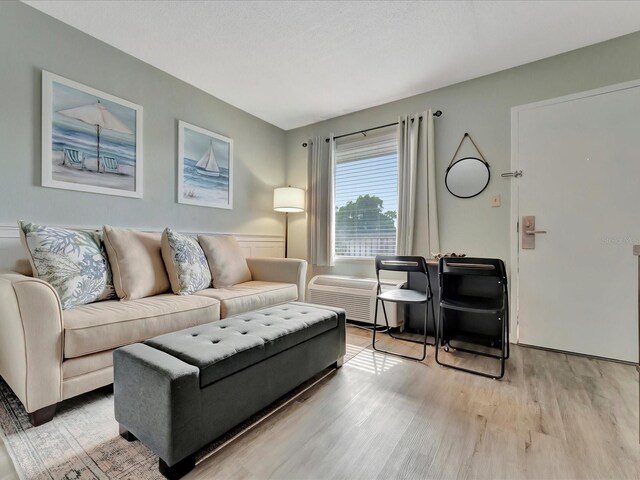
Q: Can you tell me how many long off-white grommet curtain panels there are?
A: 2